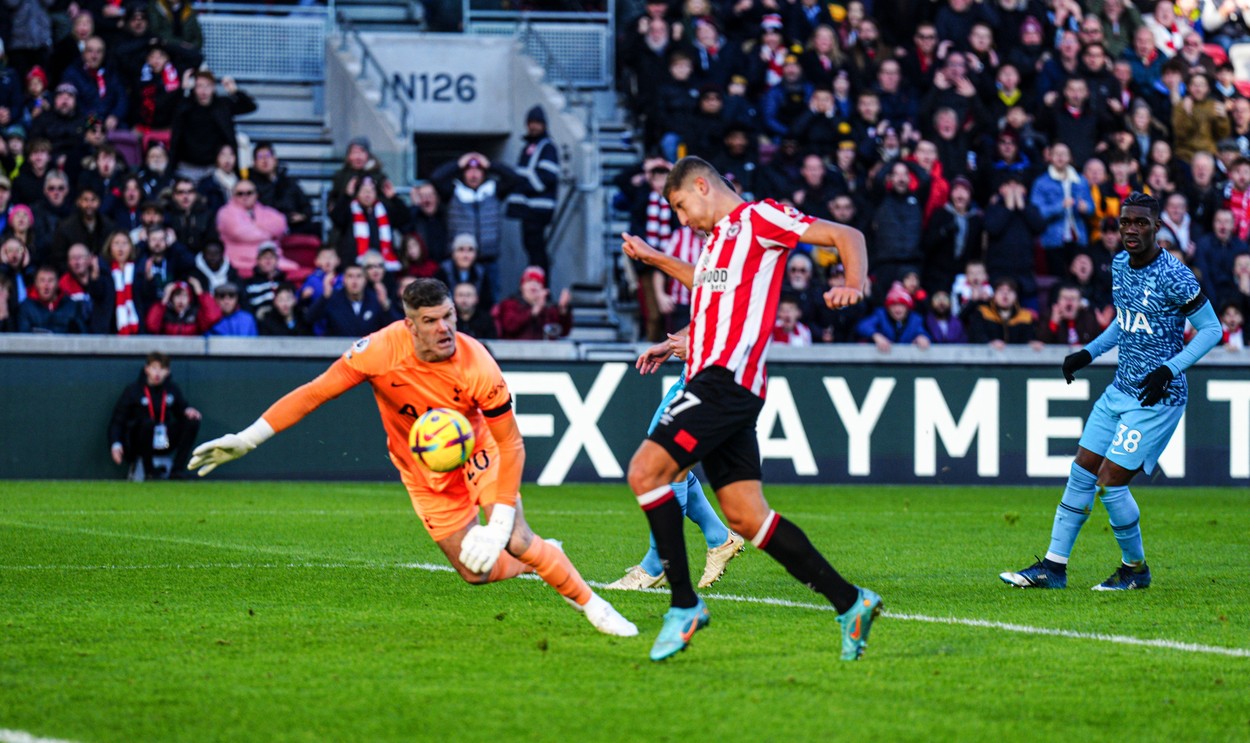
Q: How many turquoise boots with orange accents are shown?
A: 2